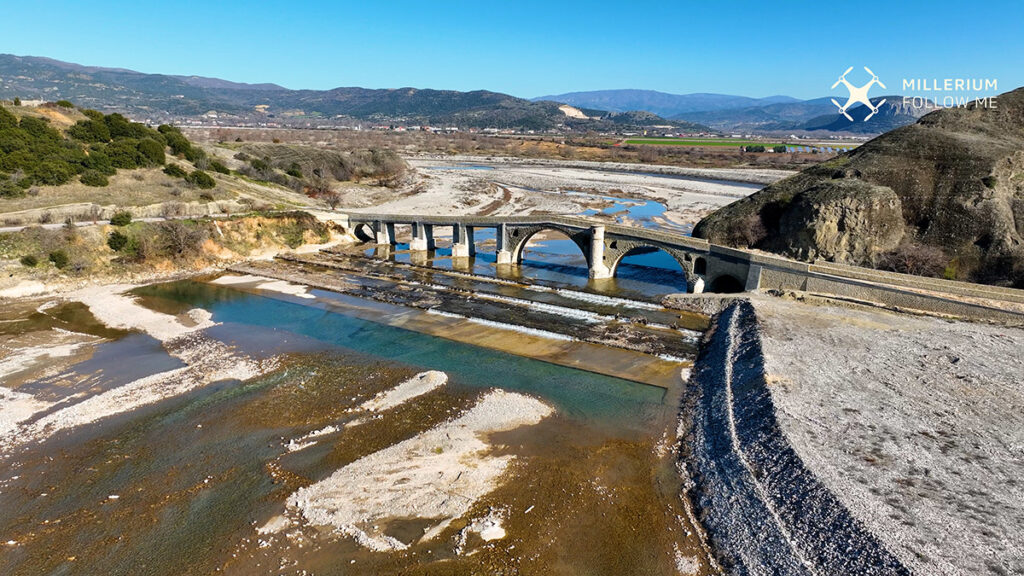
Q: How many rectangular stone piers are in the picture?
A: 4